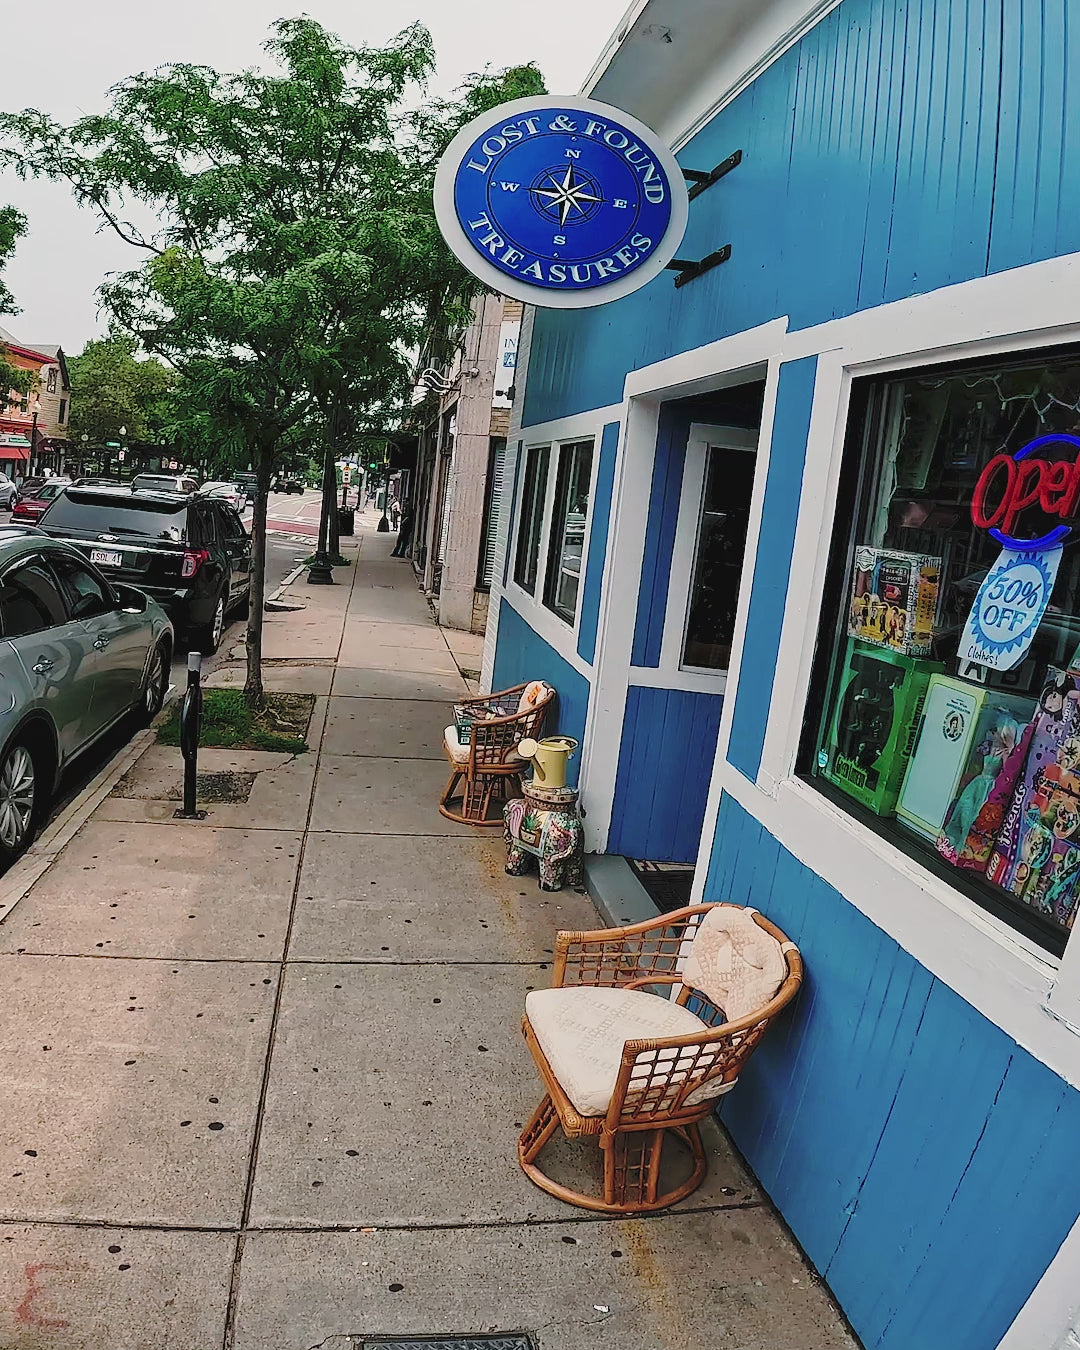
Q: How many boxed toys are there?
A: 5